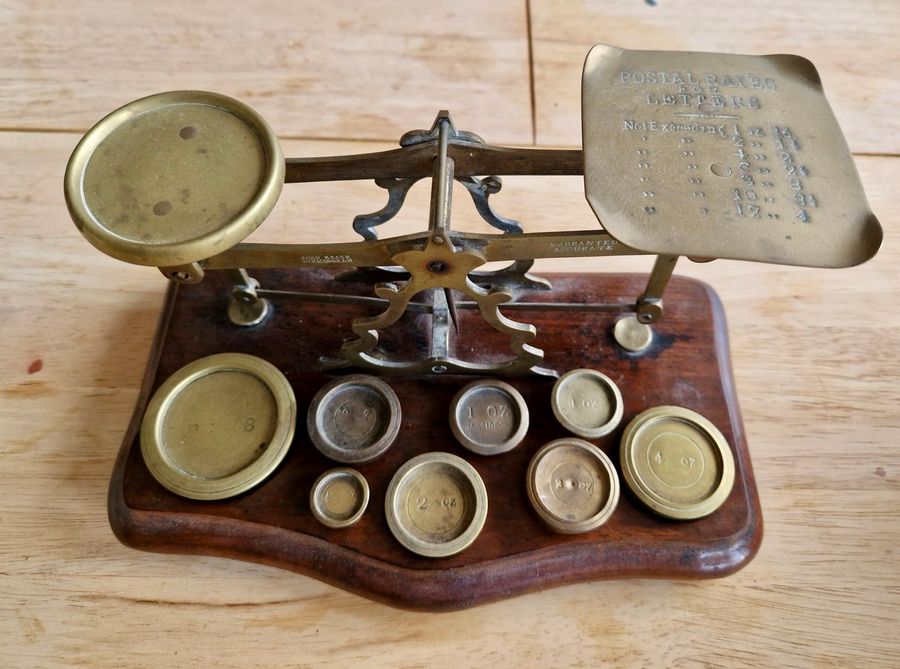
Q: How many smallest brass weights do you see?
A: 1